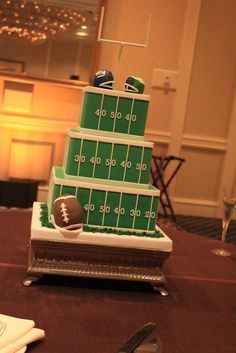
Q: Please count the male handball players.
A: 0